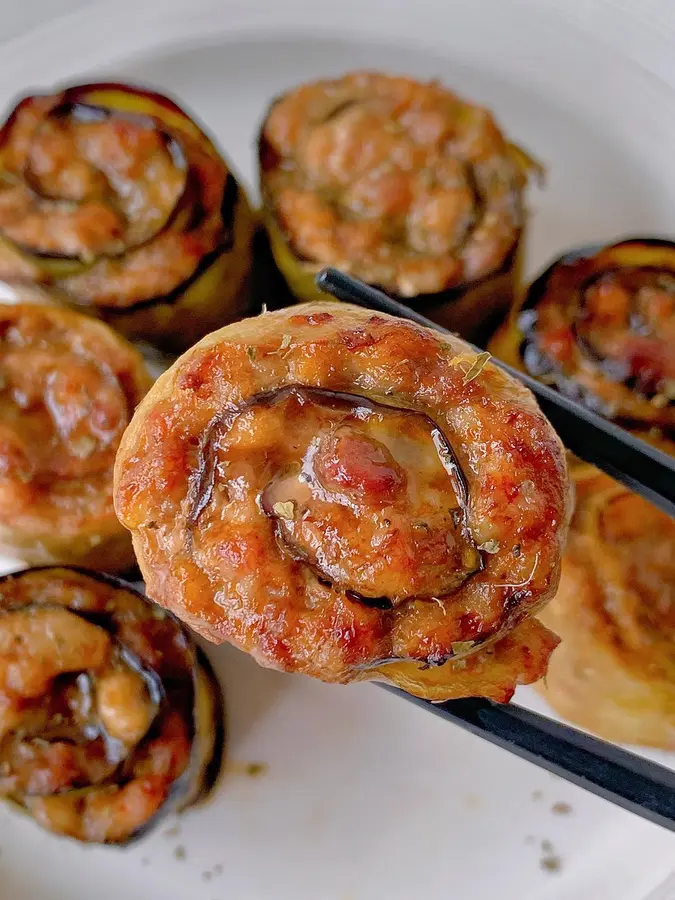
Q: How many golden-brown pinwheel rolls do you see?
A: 7